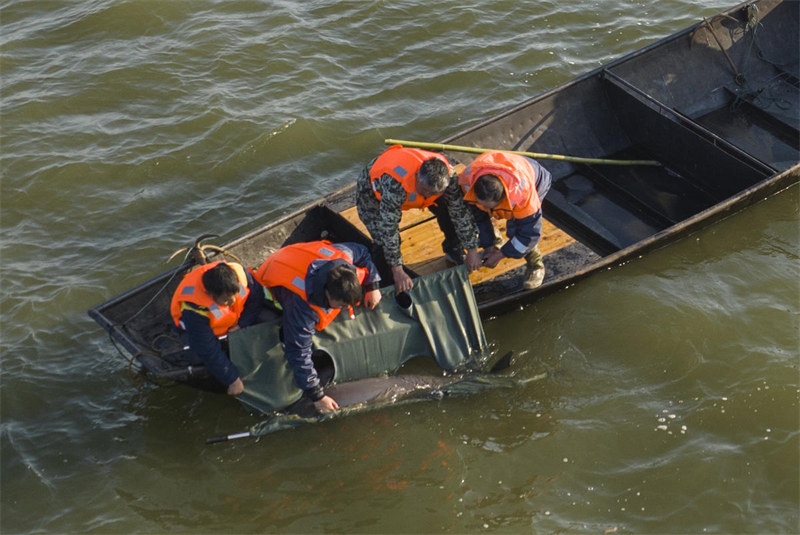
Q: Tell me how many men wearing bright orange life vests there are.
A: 4